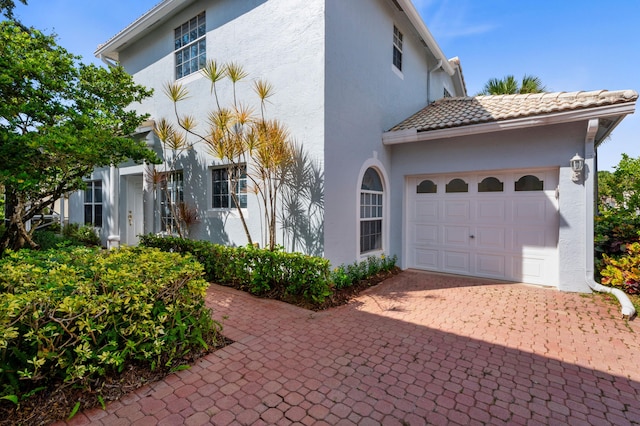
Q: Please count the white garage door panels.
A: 12